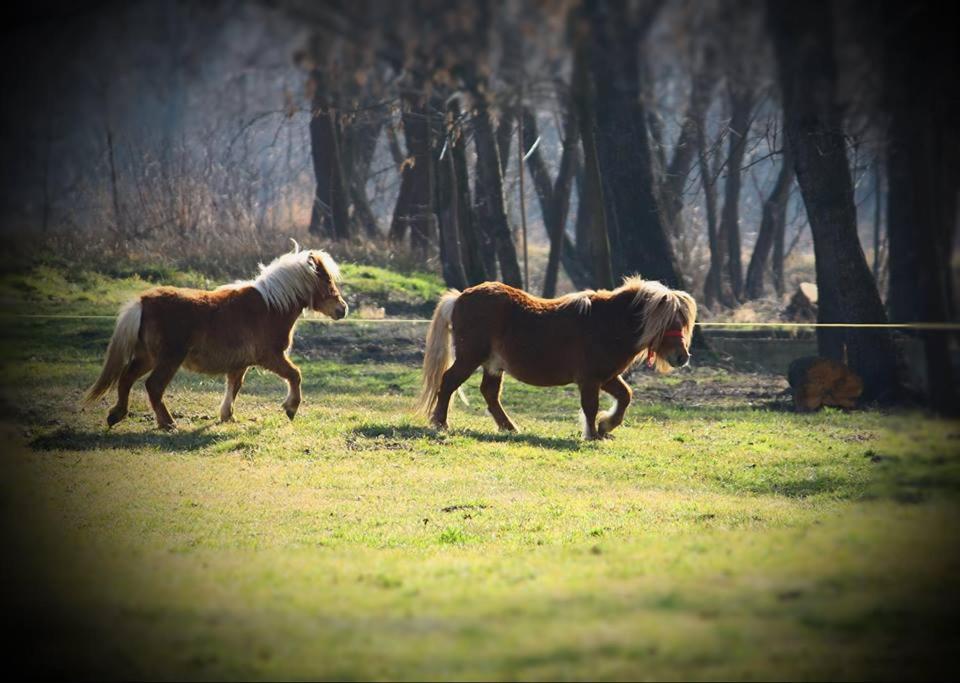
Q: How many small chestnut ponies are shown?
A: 2